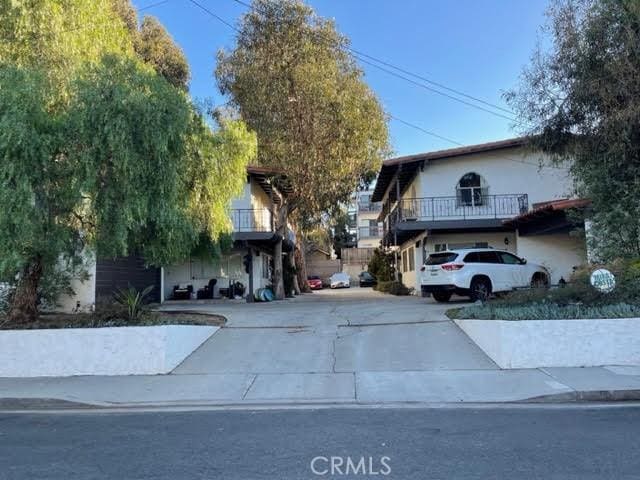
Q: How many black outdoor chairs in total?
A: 2